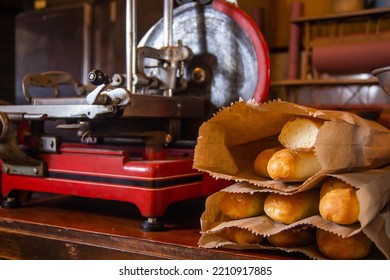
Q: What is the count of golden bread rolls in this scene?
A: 9